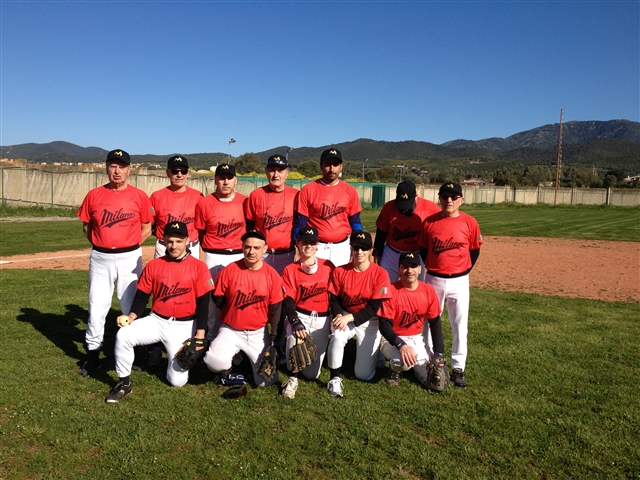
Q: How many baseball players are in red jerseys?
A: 12